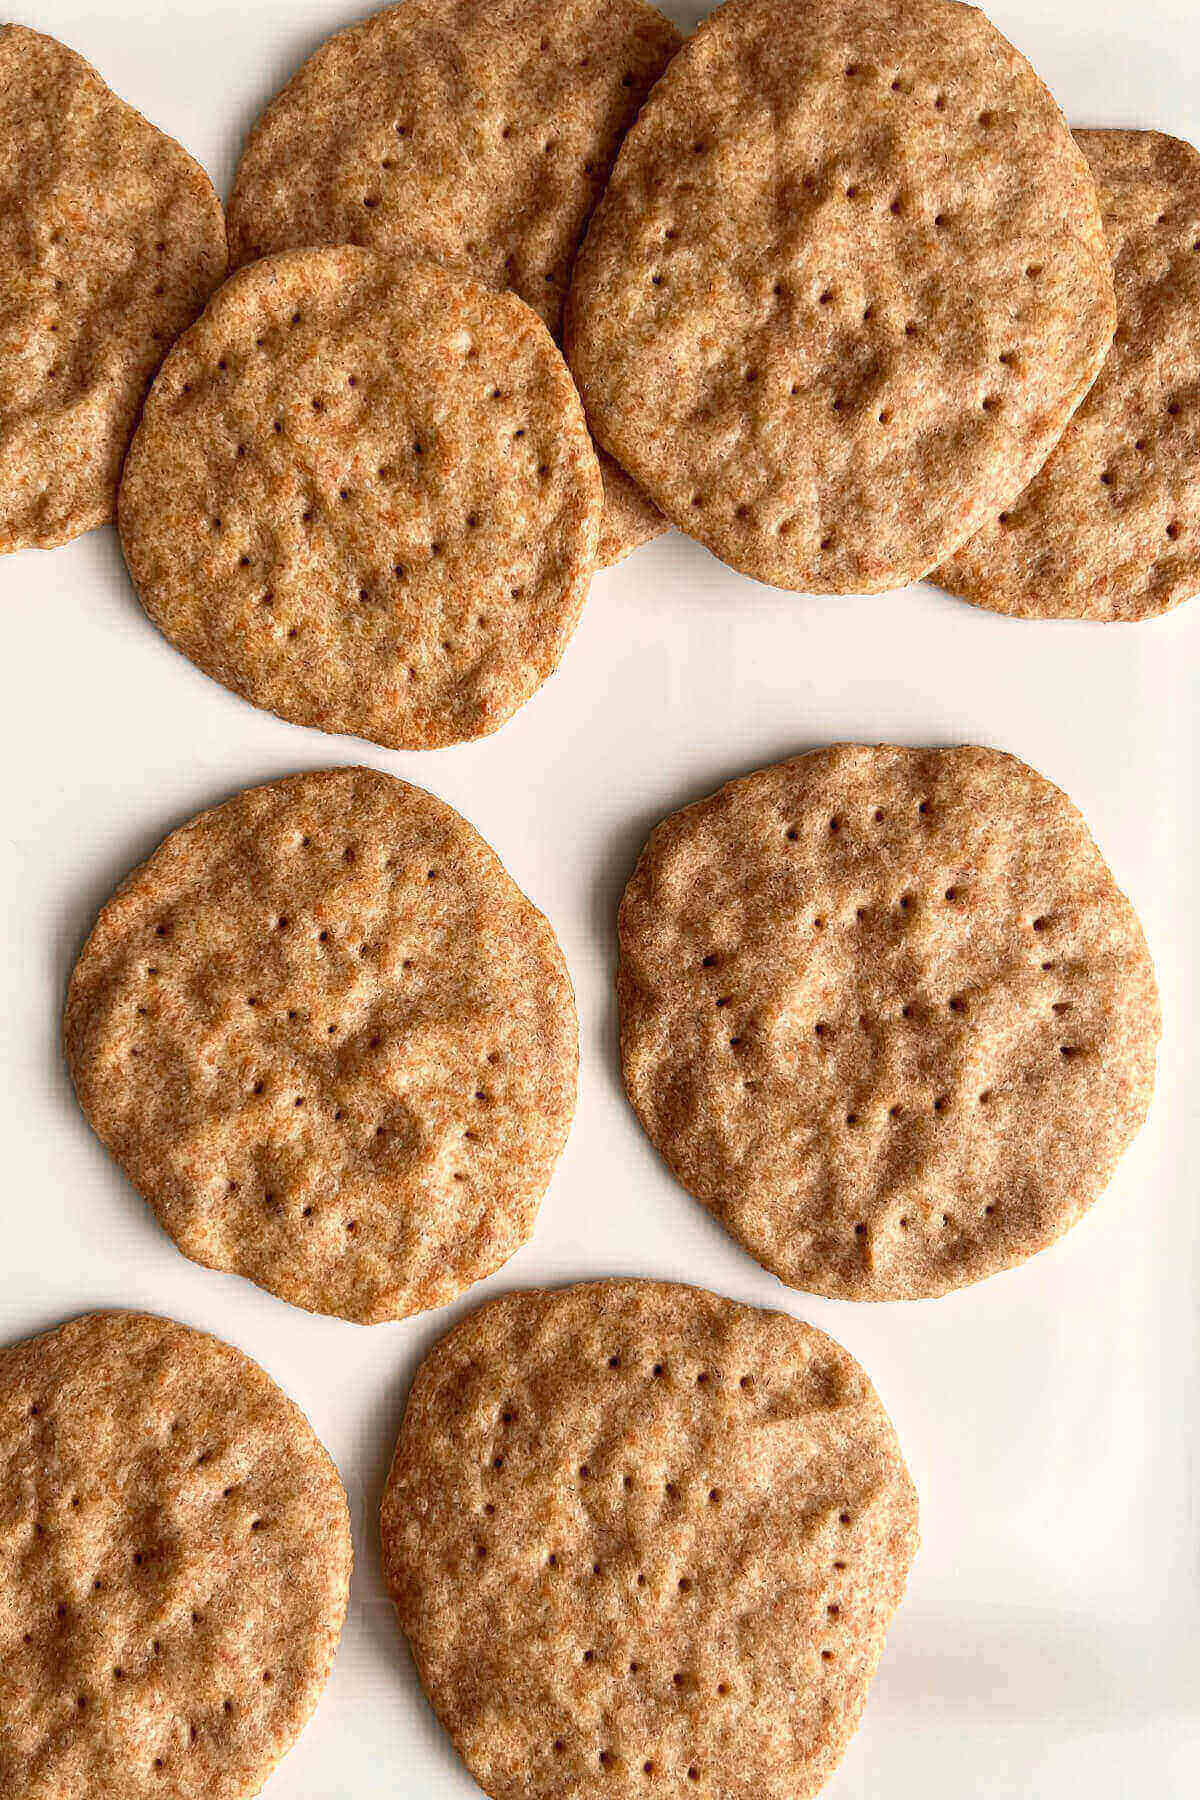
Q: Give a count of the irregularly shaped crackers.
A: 9